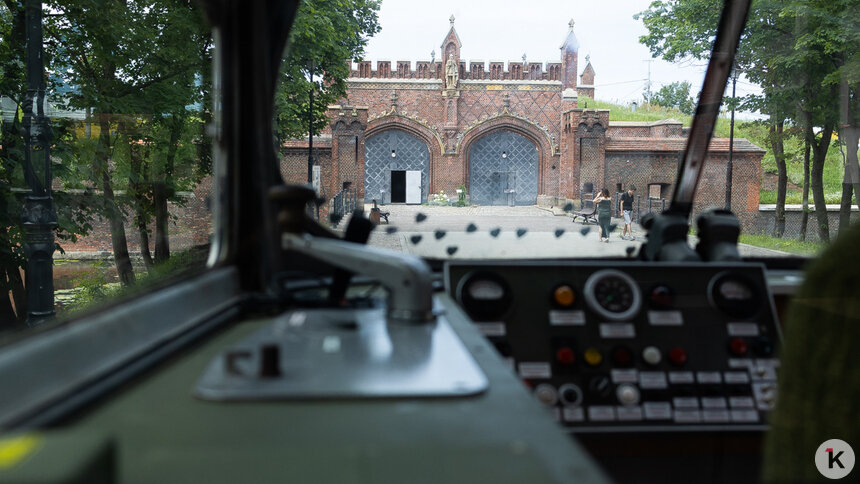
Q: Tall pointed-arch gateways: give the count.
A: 2